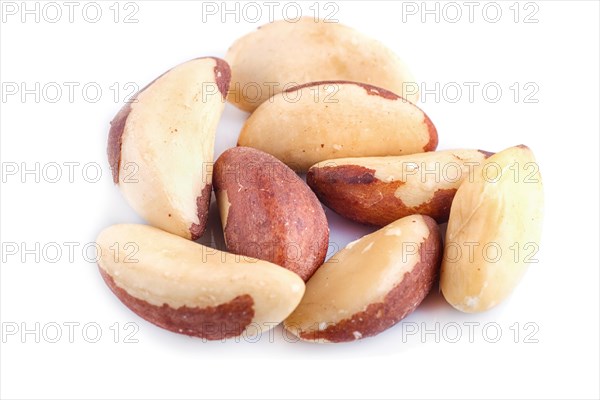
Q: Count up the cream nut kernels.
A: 8